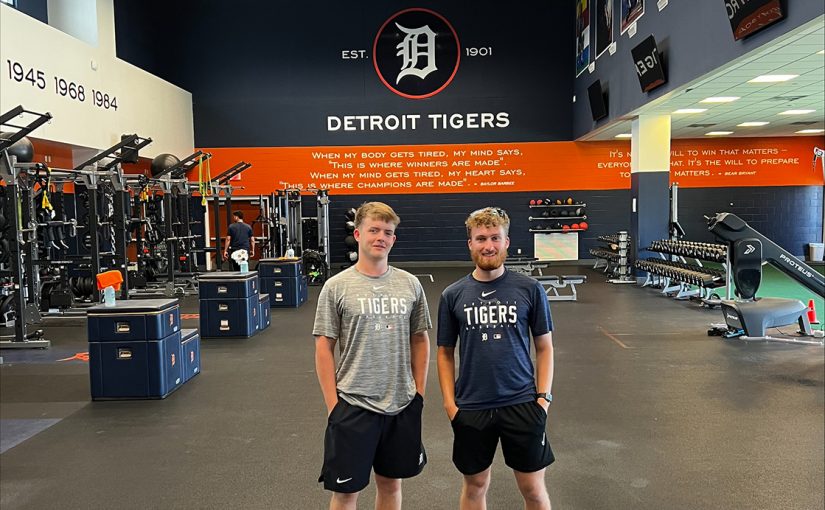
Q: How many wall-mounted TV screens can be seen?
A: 3